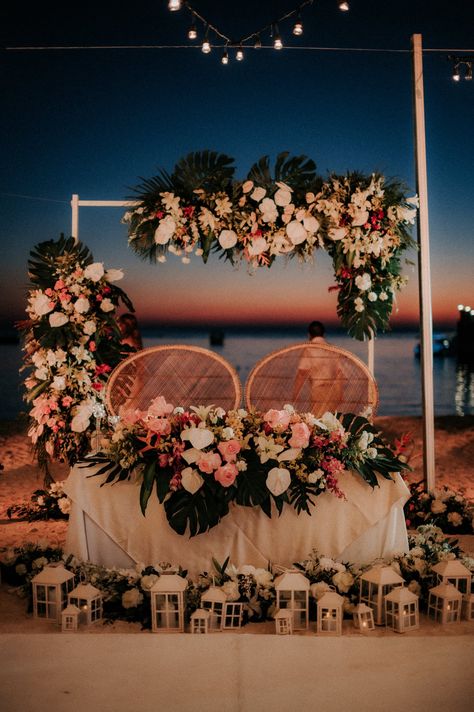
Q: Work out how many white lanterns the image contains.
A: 15